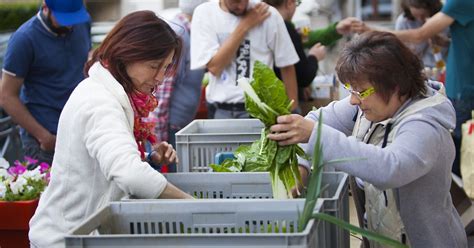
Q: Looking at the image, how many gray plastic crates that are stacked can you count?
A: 3